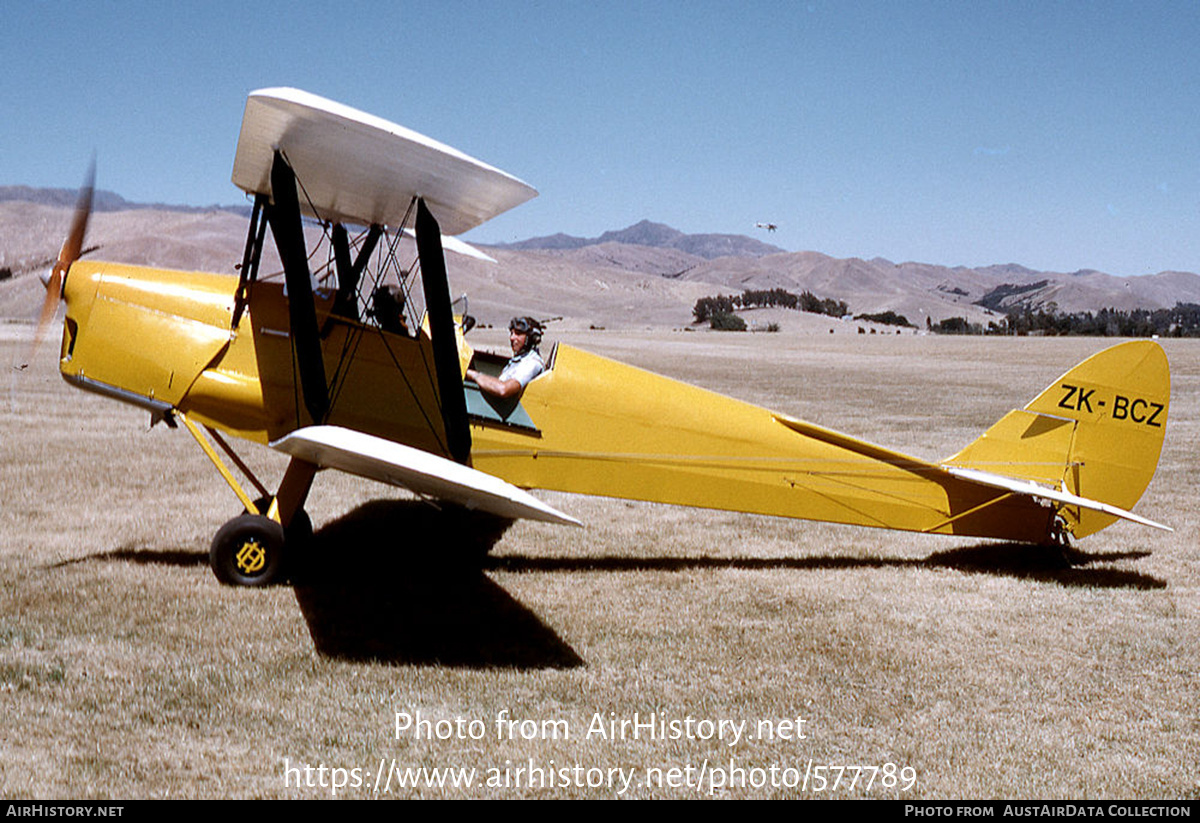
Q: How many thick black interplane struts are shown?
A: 2